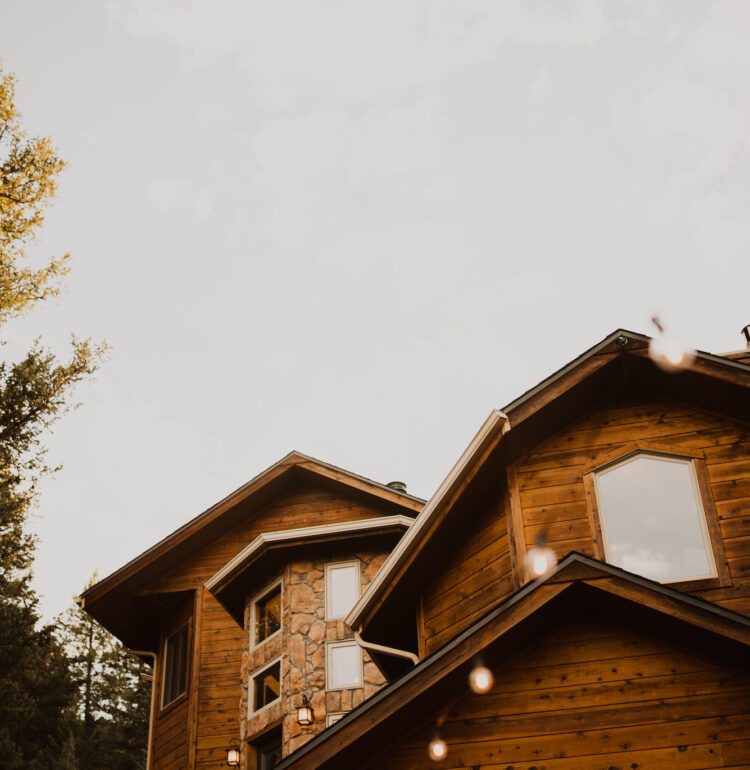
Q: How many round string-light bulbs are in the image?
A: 4